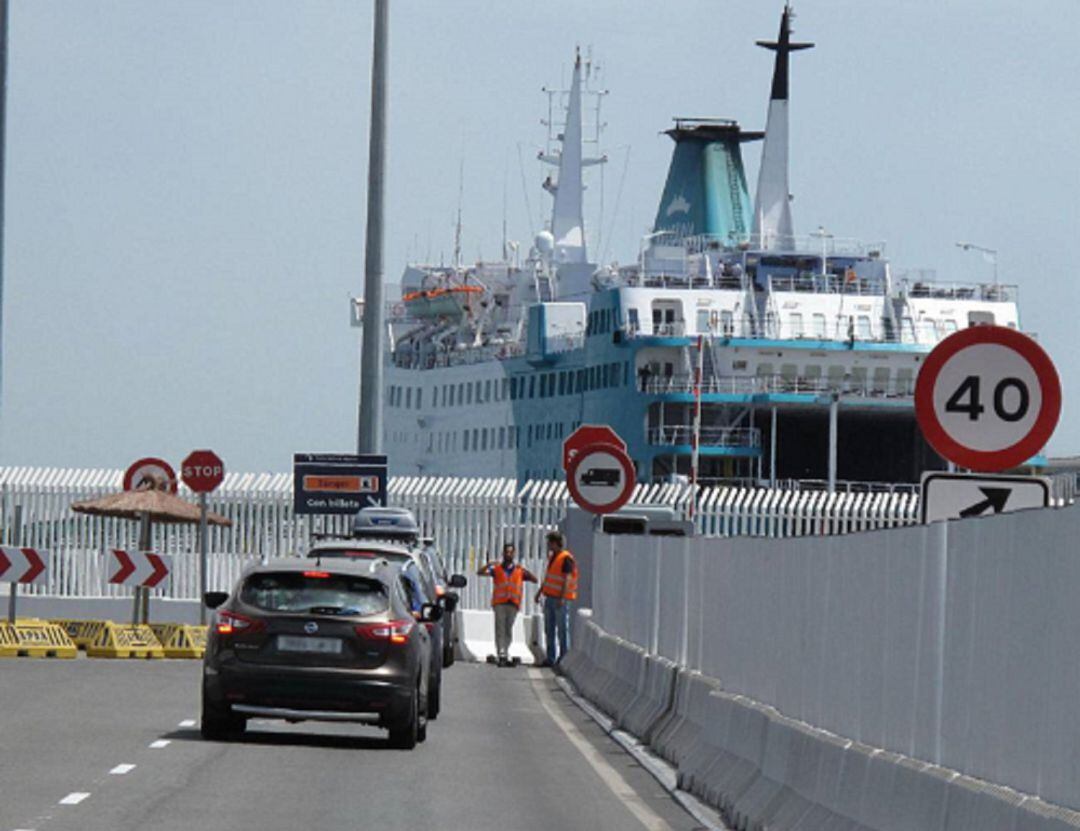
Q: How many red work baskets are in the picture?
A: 2